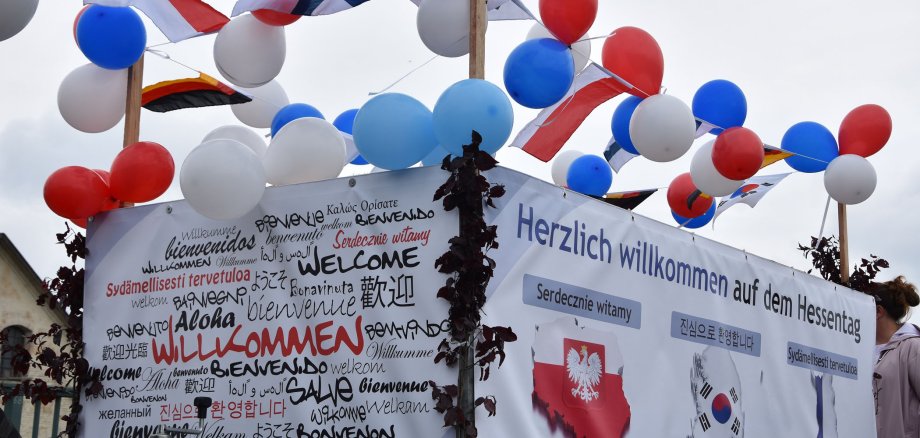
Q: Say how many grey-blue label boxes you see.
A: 3